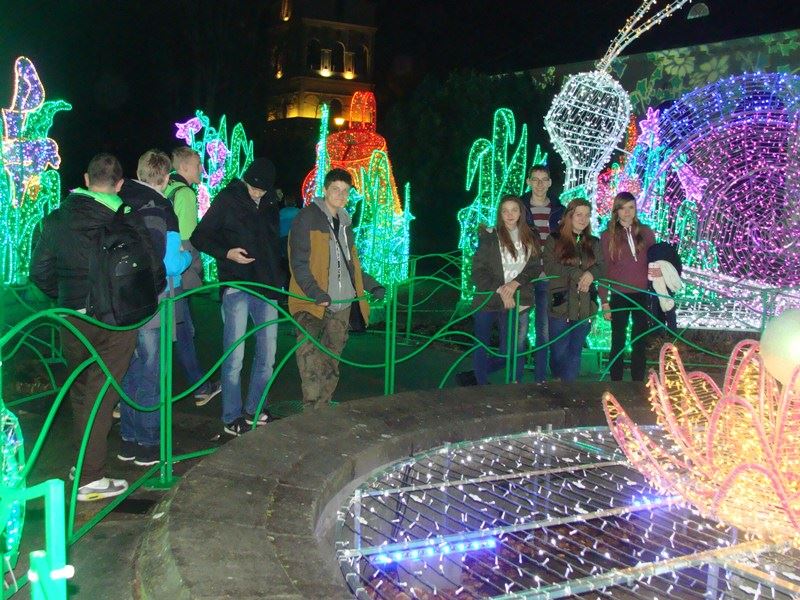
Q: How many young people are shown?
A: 9